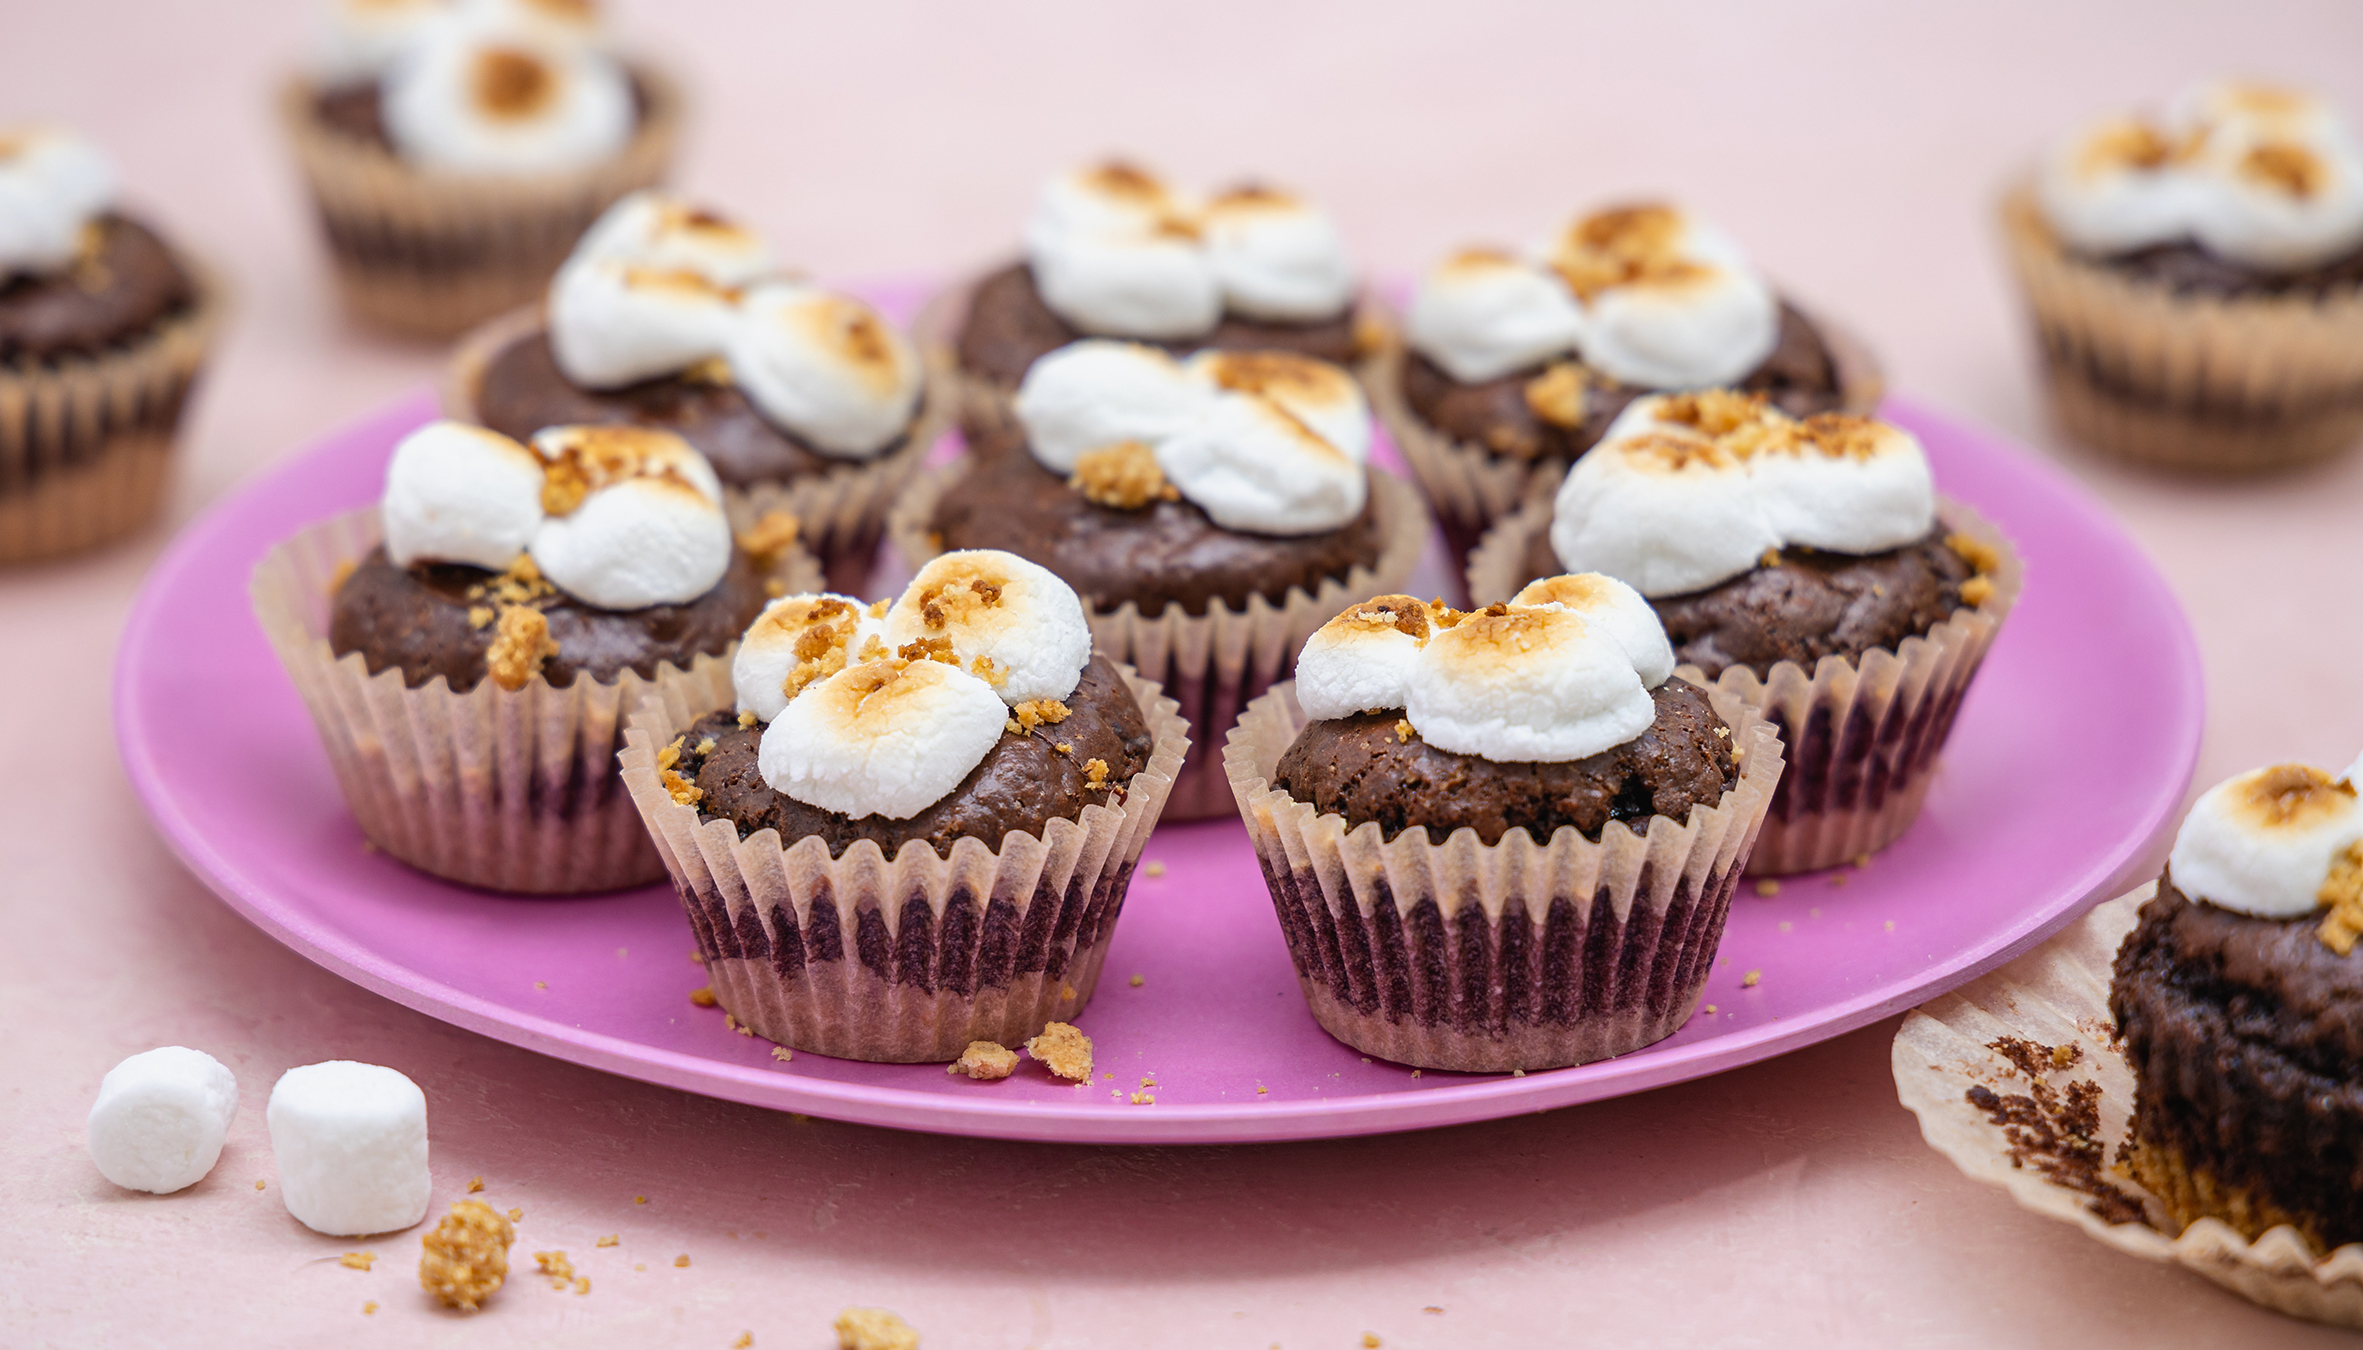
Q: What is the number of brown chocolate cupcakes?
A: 12